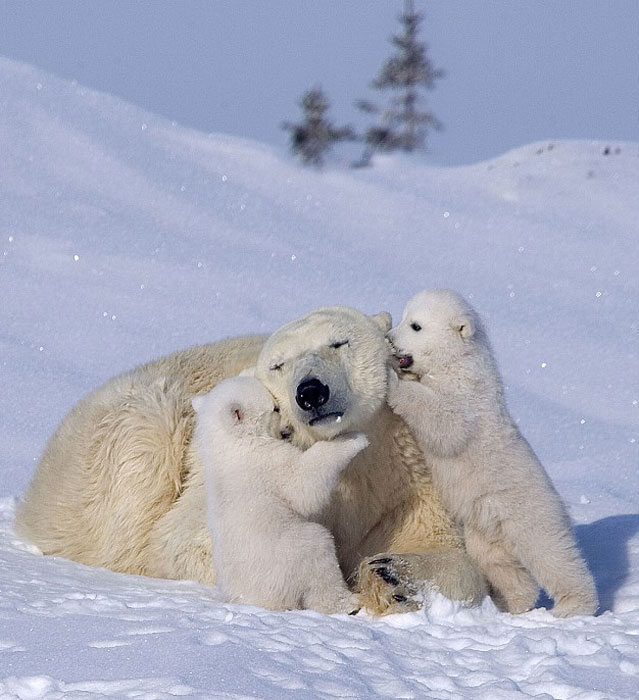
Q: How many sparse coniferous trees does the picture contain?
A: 2